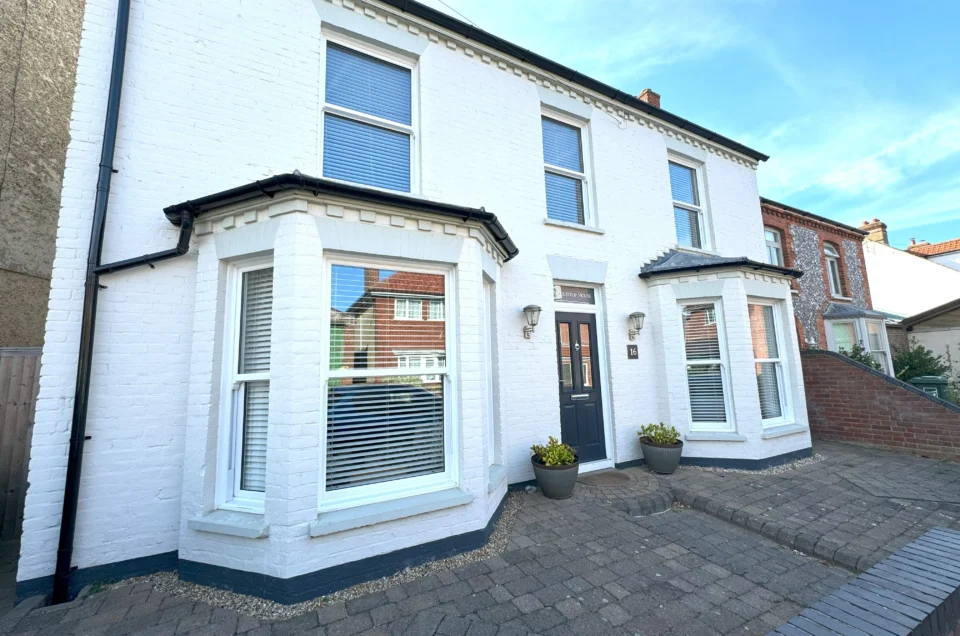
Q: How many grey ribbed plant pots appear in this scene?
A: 2